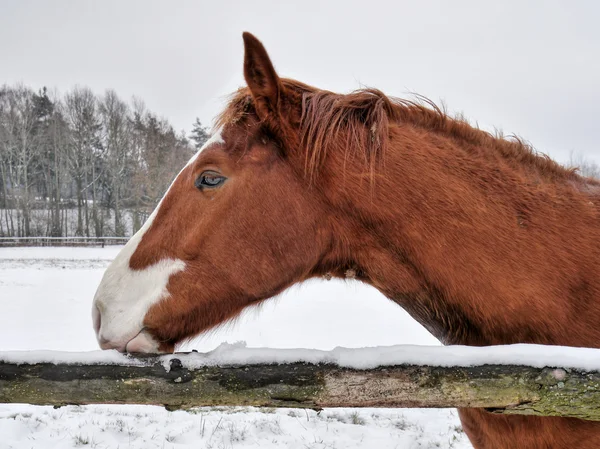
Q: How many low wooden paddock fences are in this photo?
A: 2